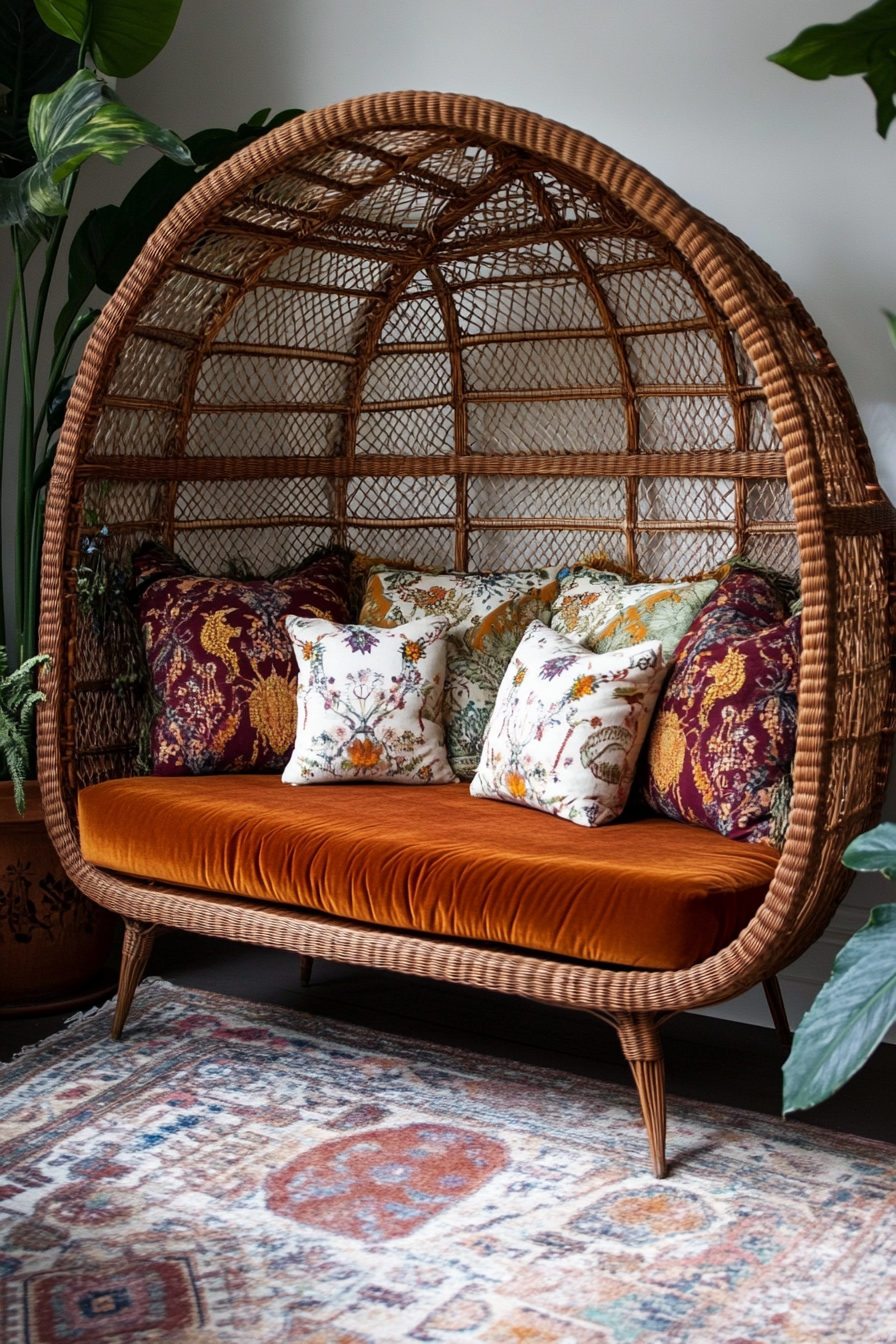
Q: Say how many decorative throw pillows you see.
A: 6